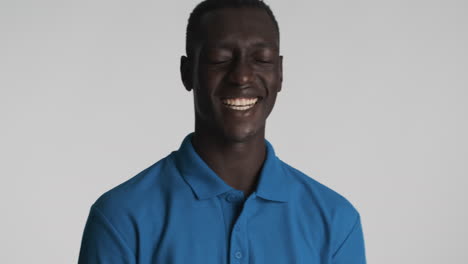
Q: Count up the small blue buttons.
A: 2